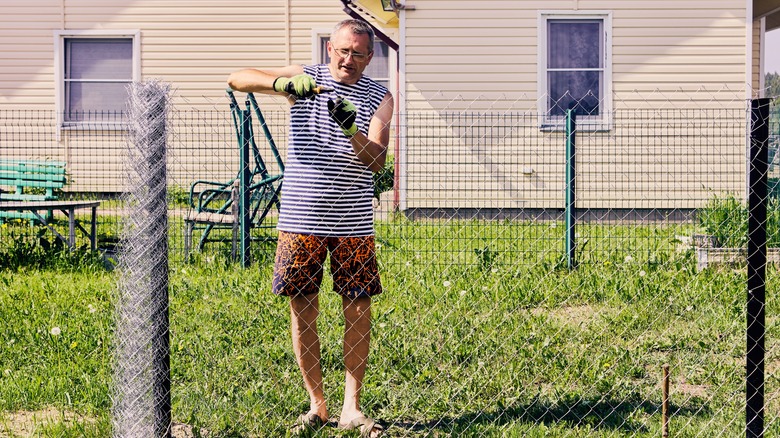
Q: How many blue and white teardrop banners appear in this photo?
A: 0